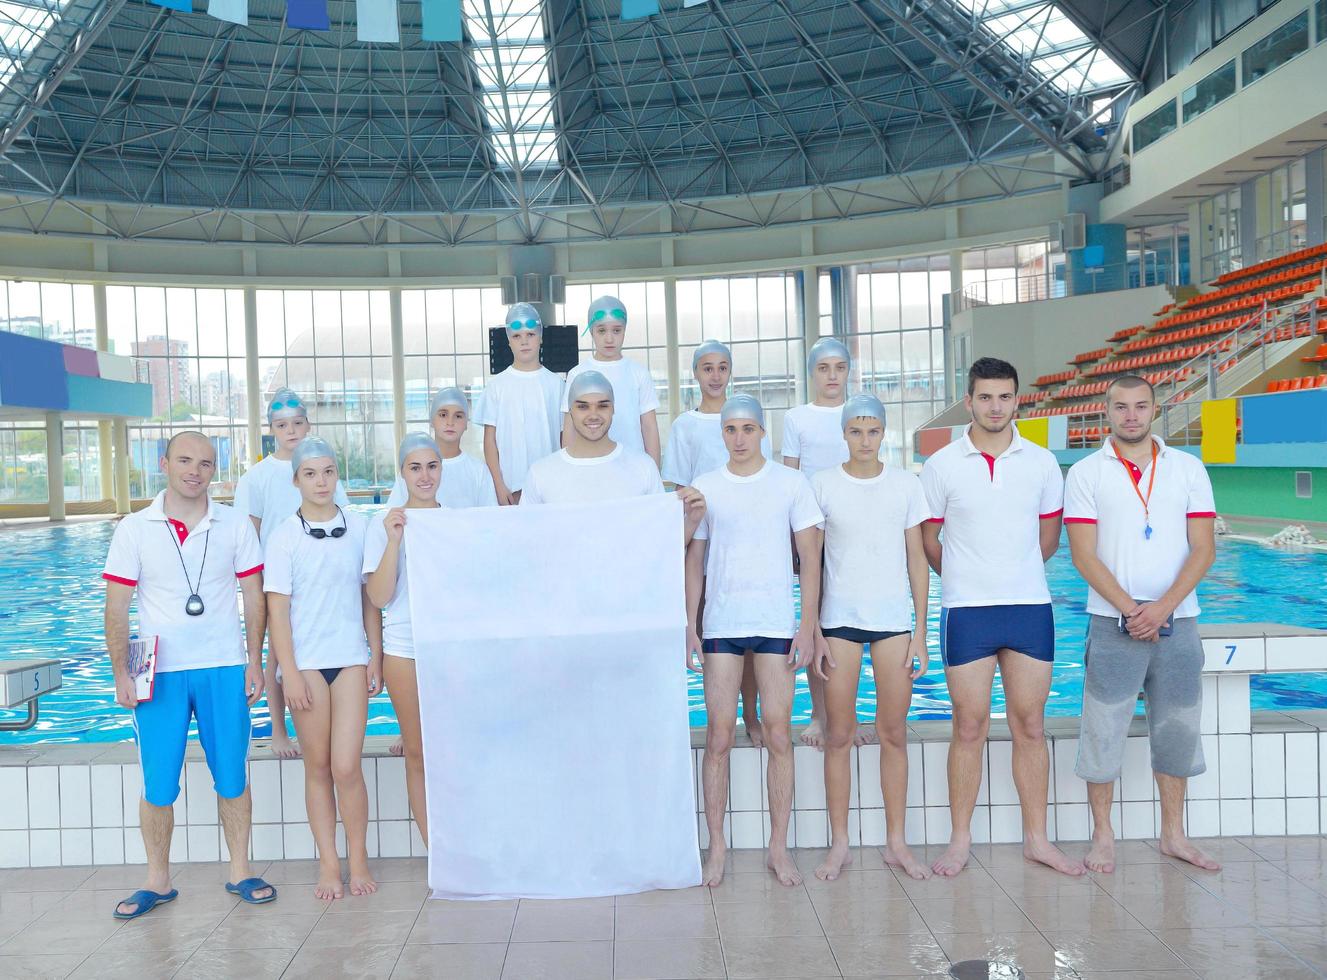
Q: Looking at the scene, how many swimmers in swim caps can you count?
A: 11